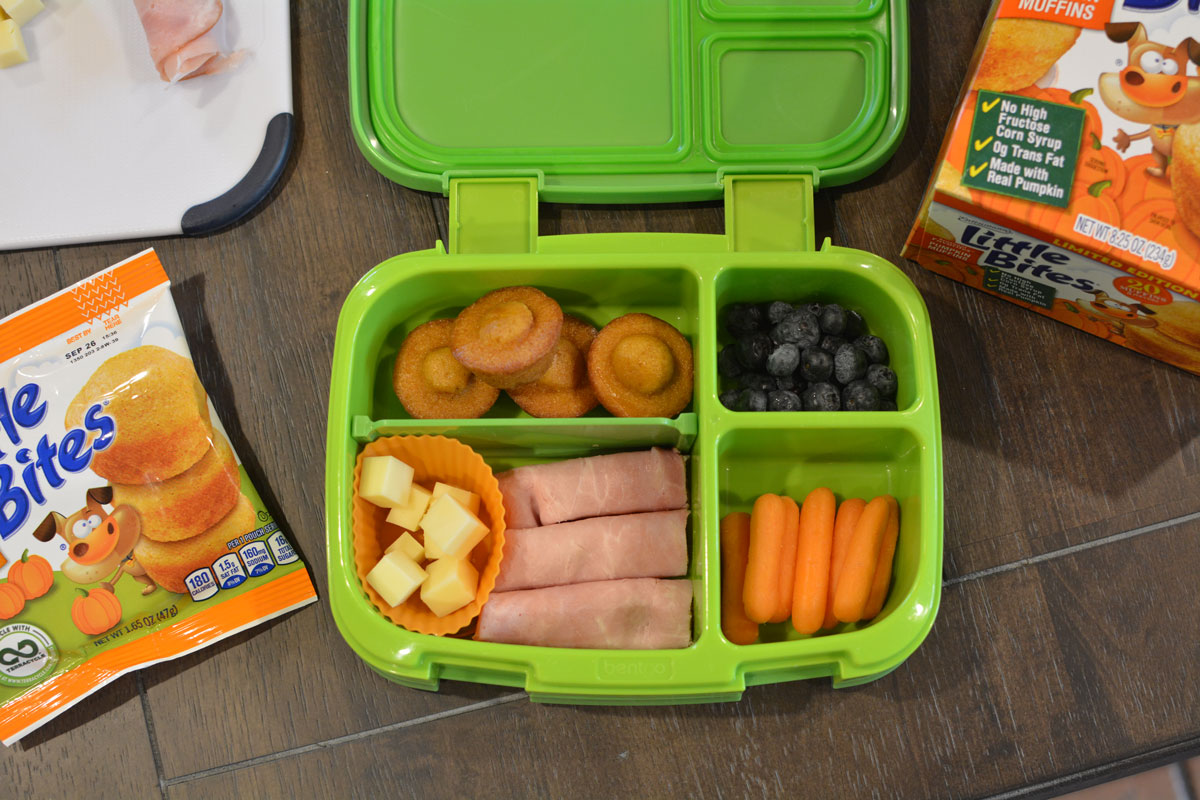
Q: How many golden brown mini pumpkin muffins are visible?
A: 4